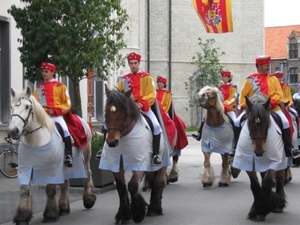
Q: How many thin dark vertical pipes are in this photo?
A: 2